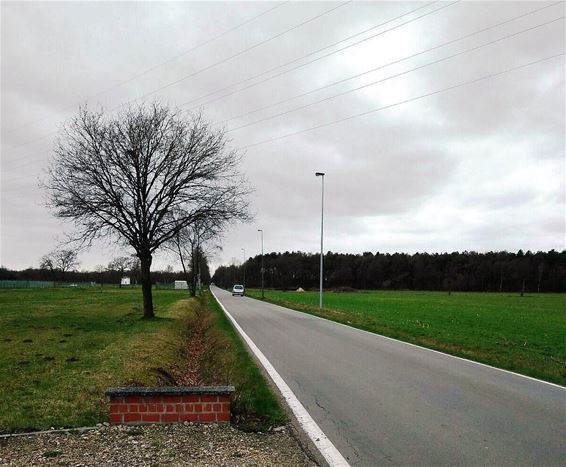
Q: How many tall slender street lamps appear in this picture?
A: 3